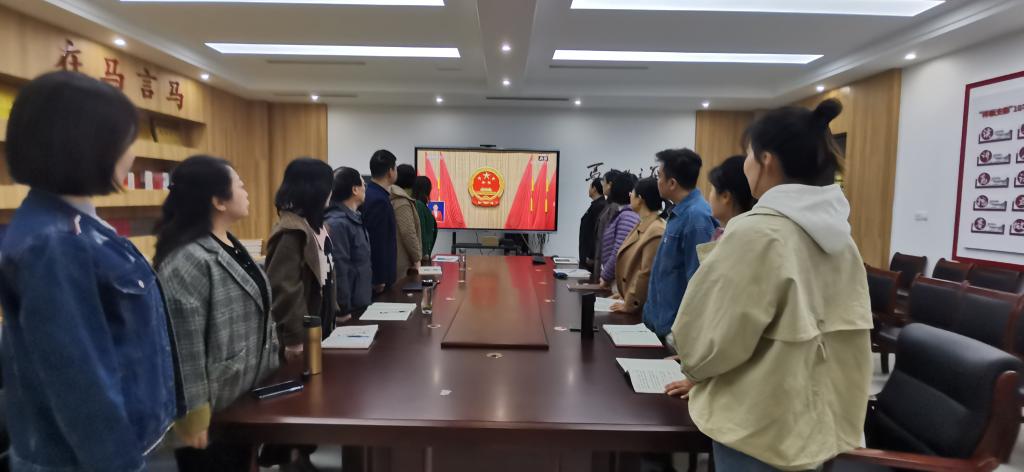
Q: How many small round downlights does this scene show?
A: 10